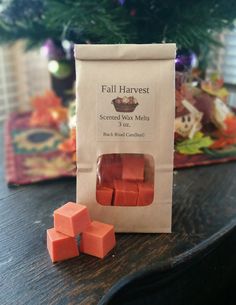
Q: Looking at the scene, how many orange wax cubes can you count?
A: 8